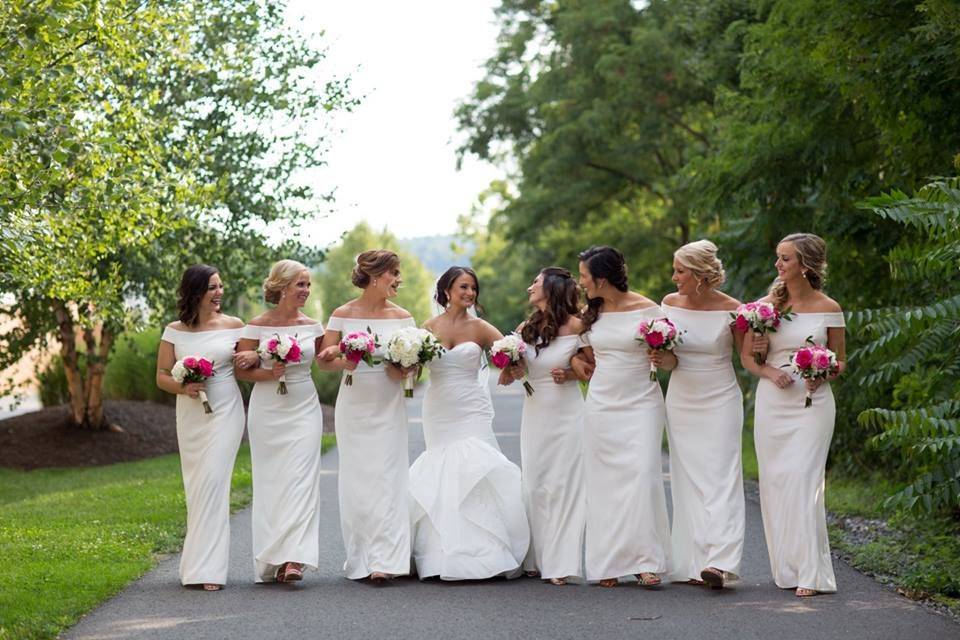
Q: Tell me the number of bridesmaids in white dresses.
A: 7